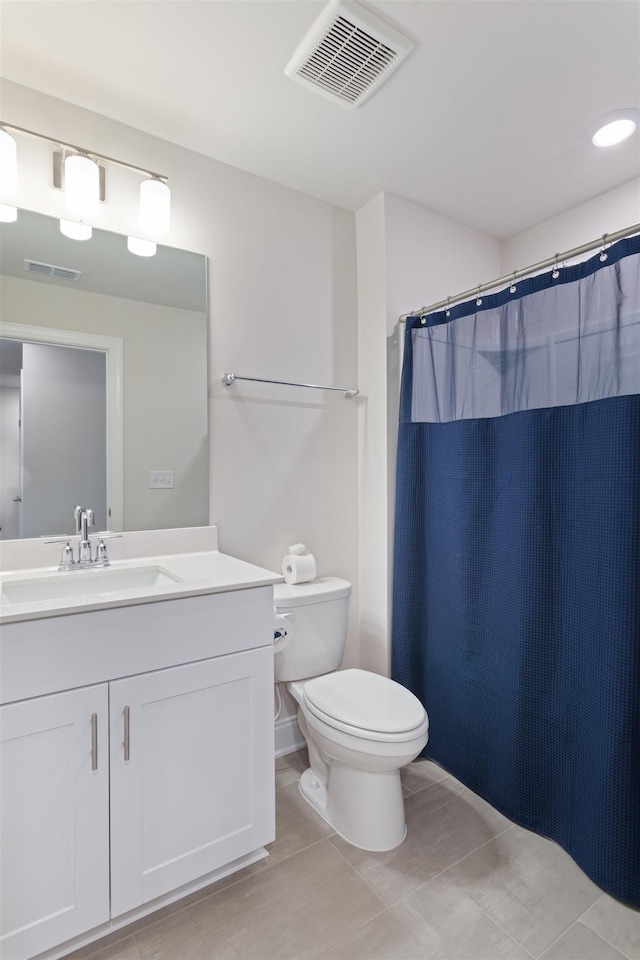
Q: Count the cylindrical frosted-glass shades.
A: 3